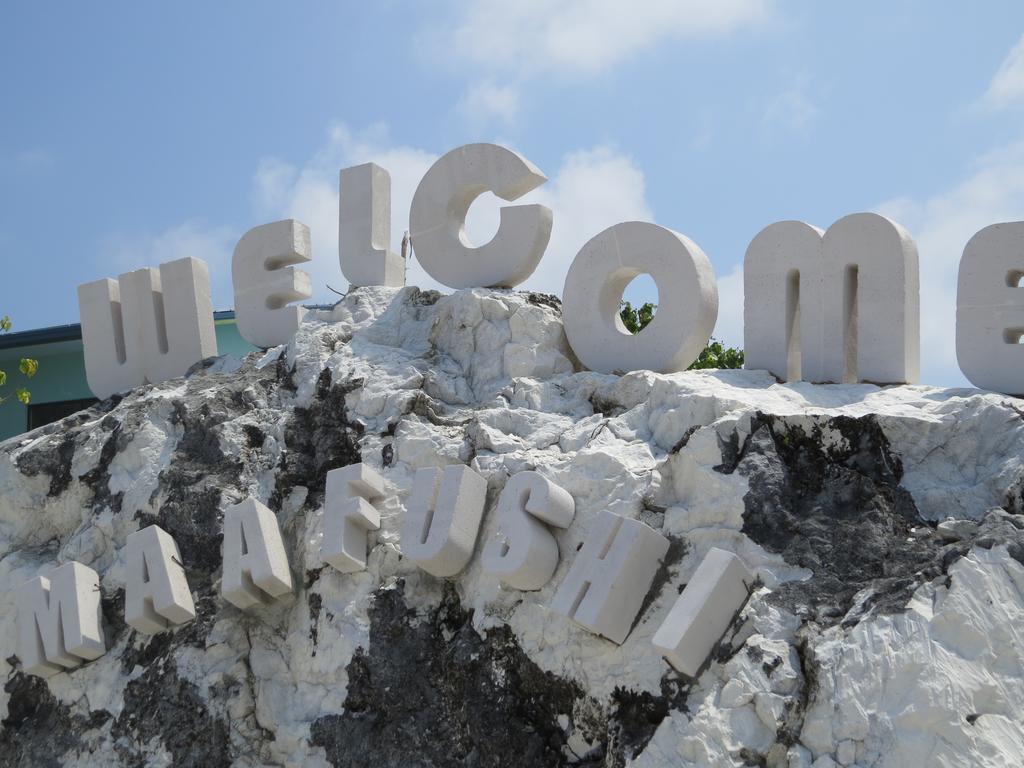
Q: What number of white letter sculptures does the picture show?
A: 15